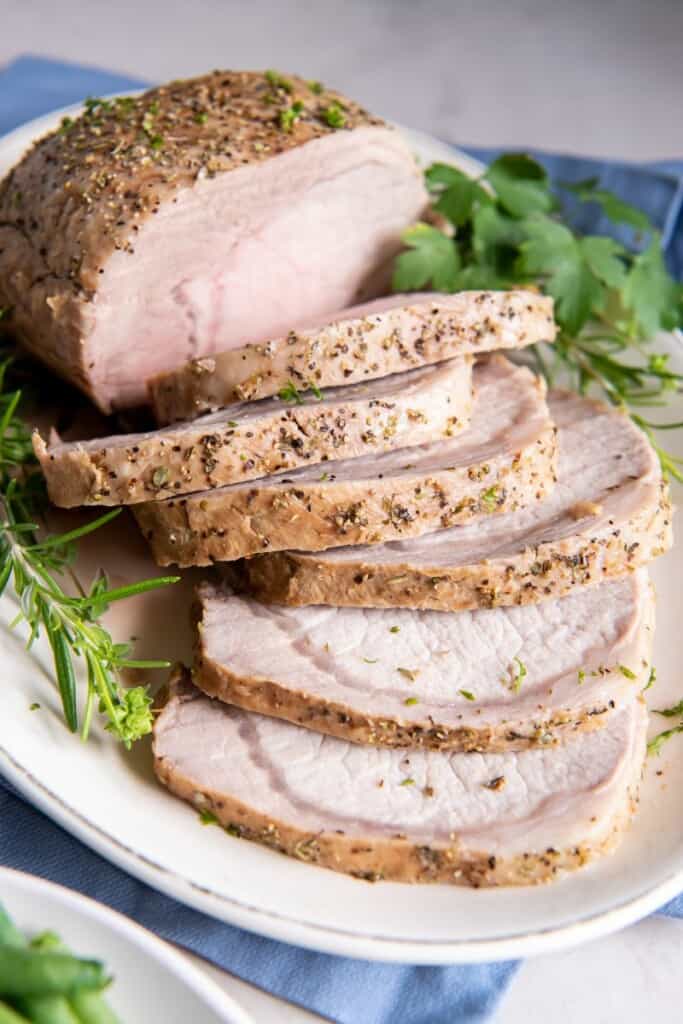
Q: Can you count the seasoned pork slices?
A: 6